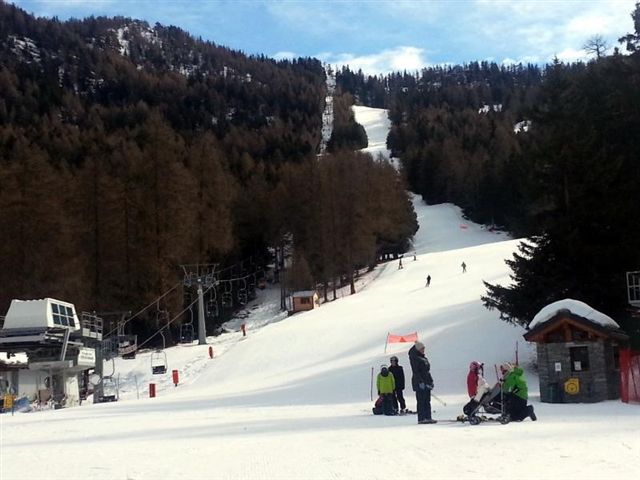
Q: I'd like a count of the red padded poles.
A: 4